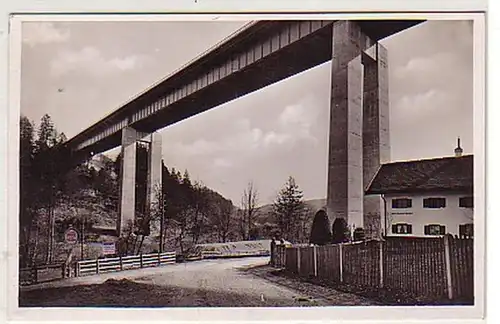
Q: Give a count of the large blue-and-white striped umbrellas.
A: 0